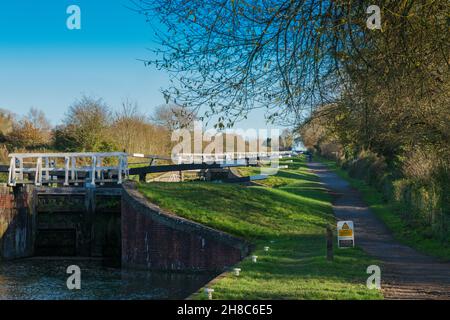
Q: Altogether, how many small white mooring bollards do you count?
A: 4